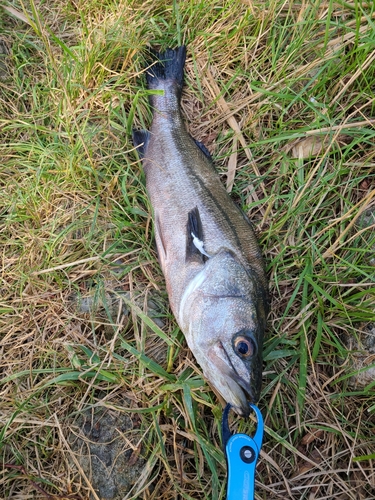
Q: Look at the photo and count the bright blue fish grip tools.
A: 1